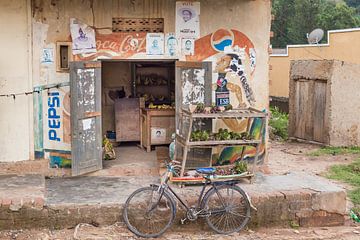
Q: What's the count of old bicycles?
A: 1